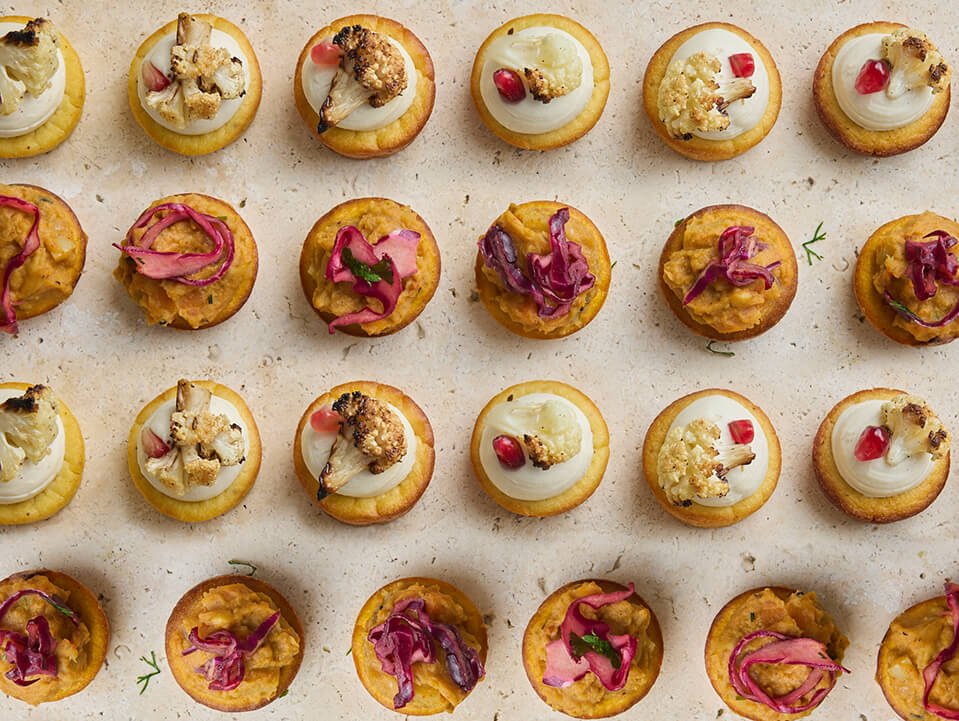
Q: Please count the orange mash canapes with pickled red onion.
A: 12